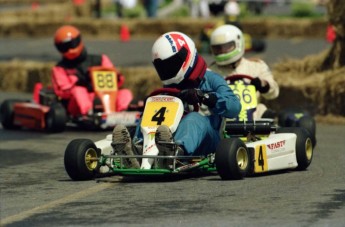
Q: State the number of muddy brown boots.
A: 2